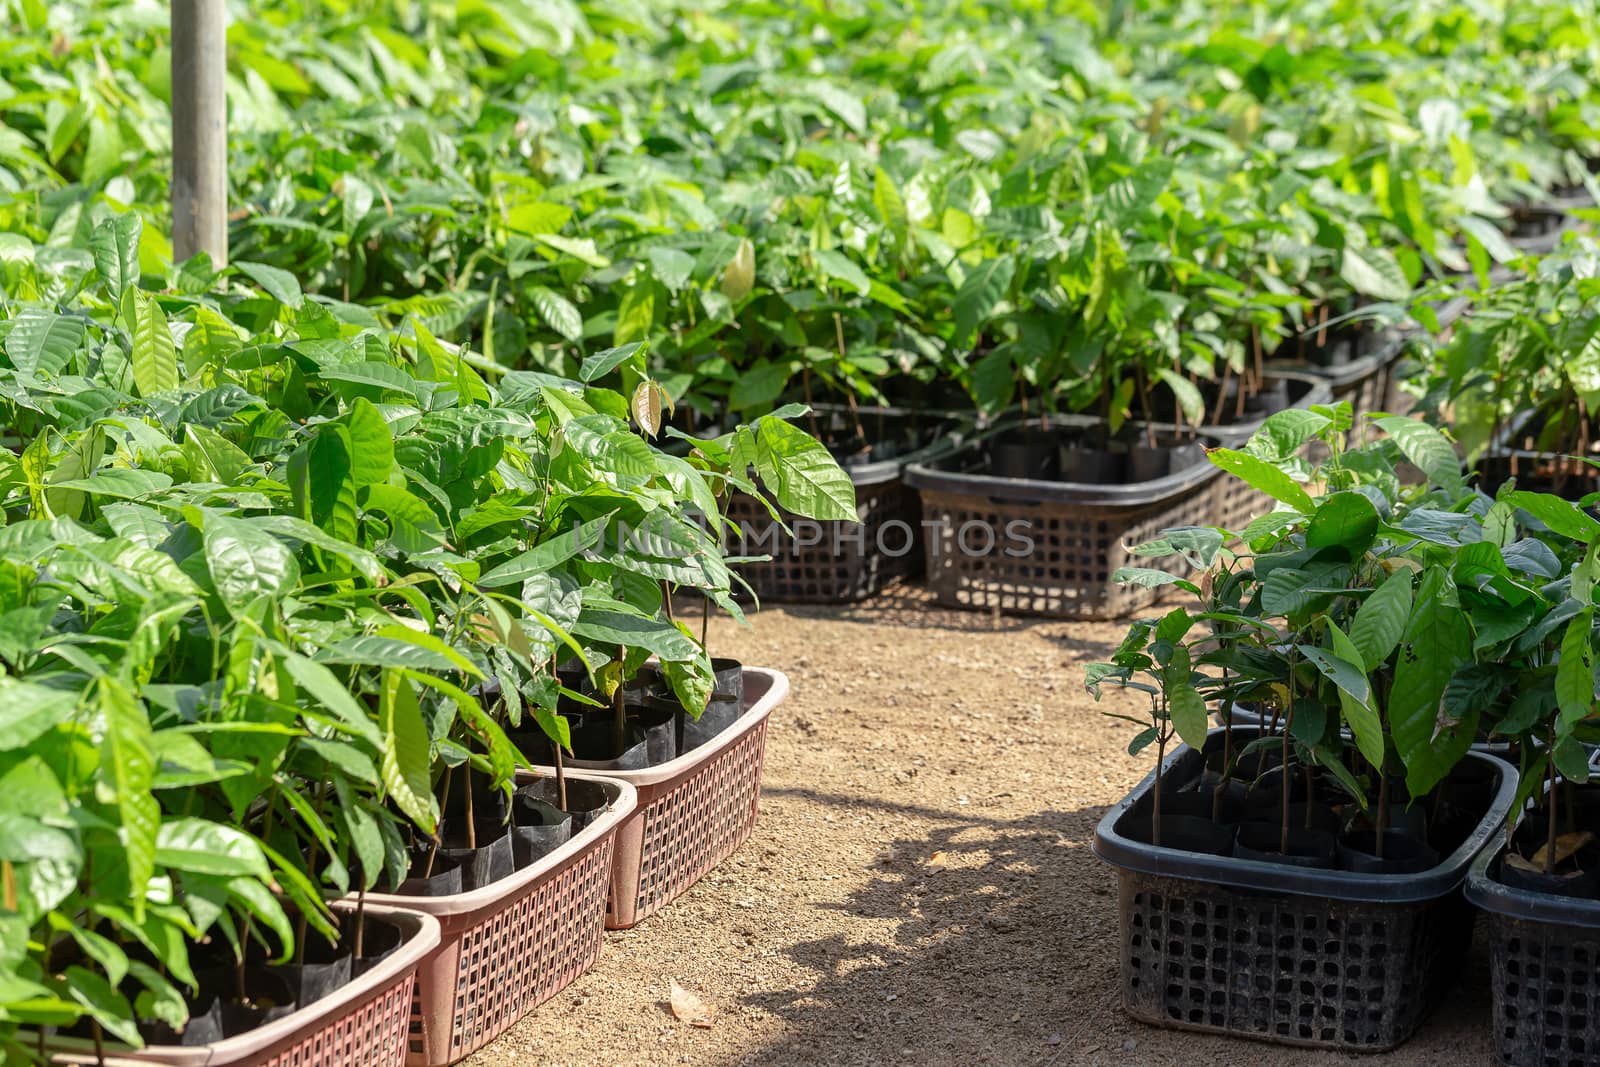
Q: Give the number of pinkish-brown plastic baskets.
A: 3